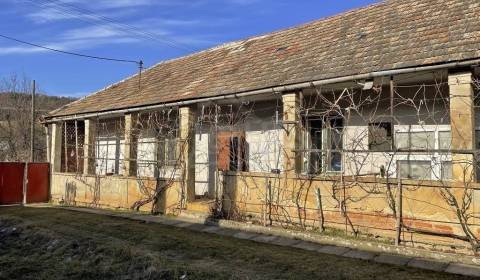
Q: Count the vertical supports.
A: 6